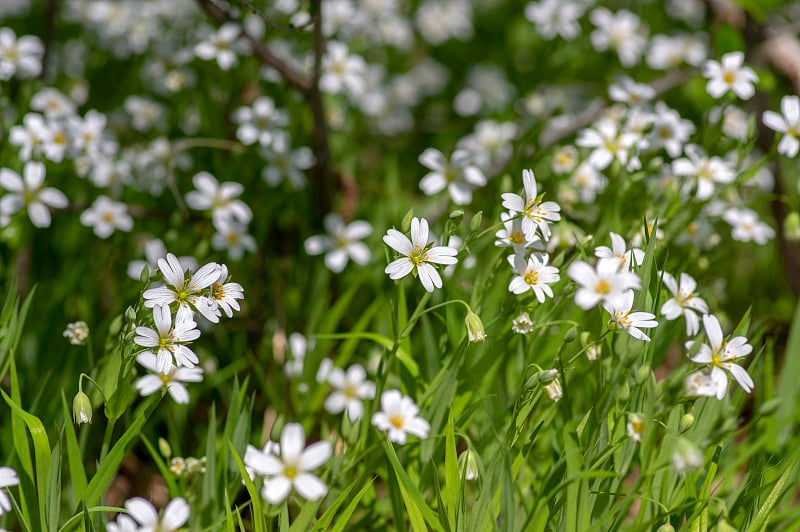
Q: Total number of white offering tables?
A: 0